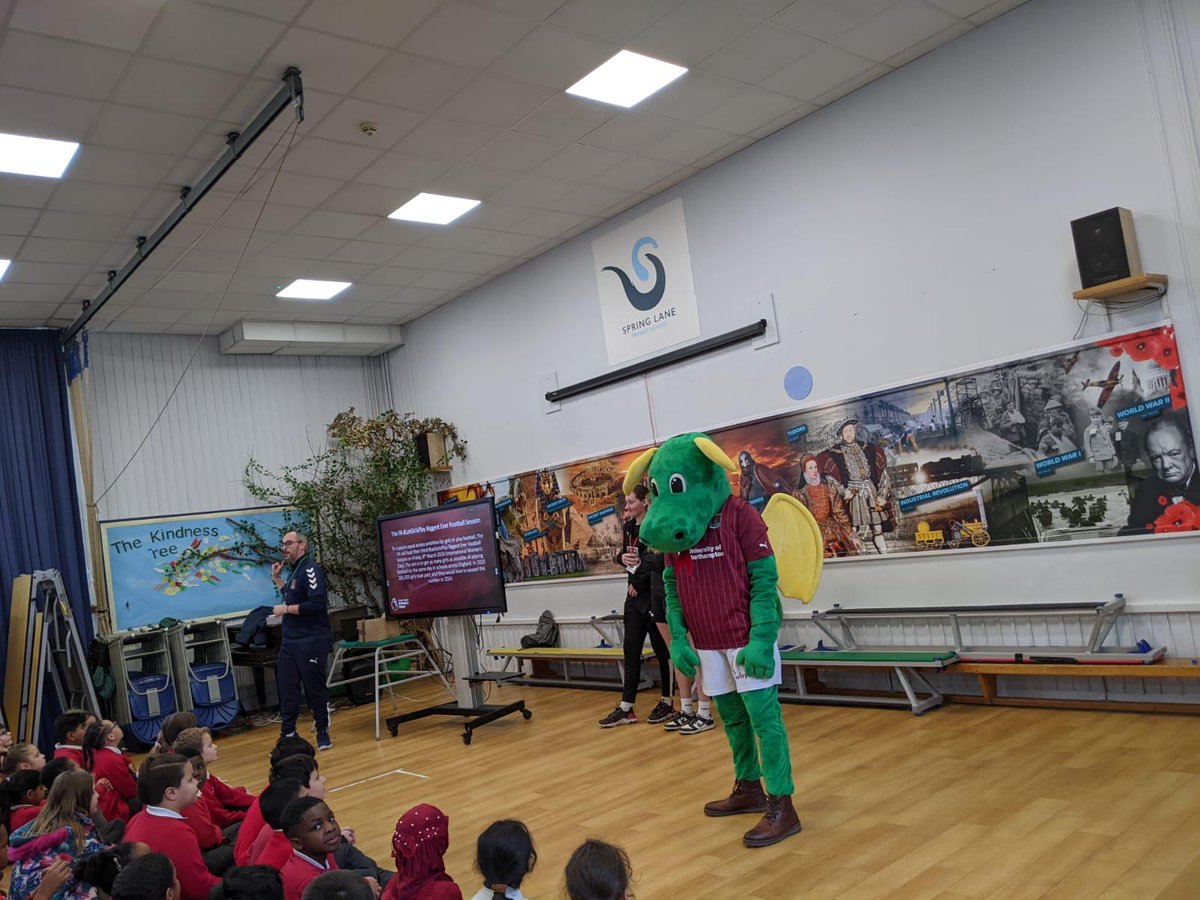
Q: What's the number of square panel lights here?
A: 5